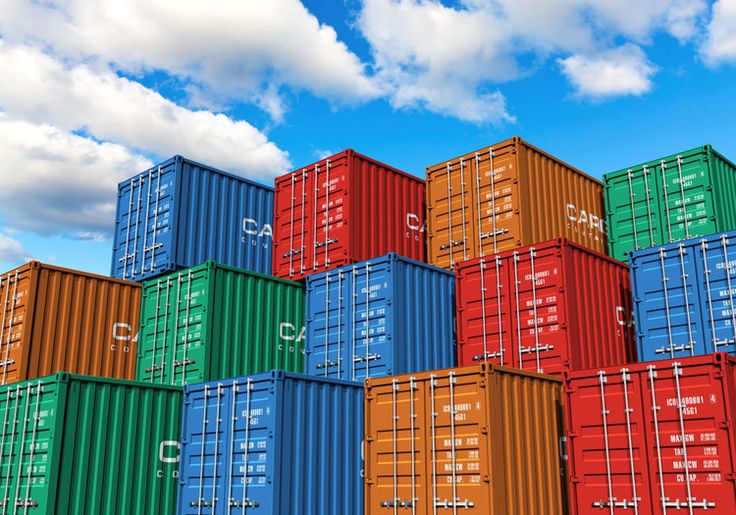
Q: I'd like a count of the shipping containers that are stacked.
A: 13